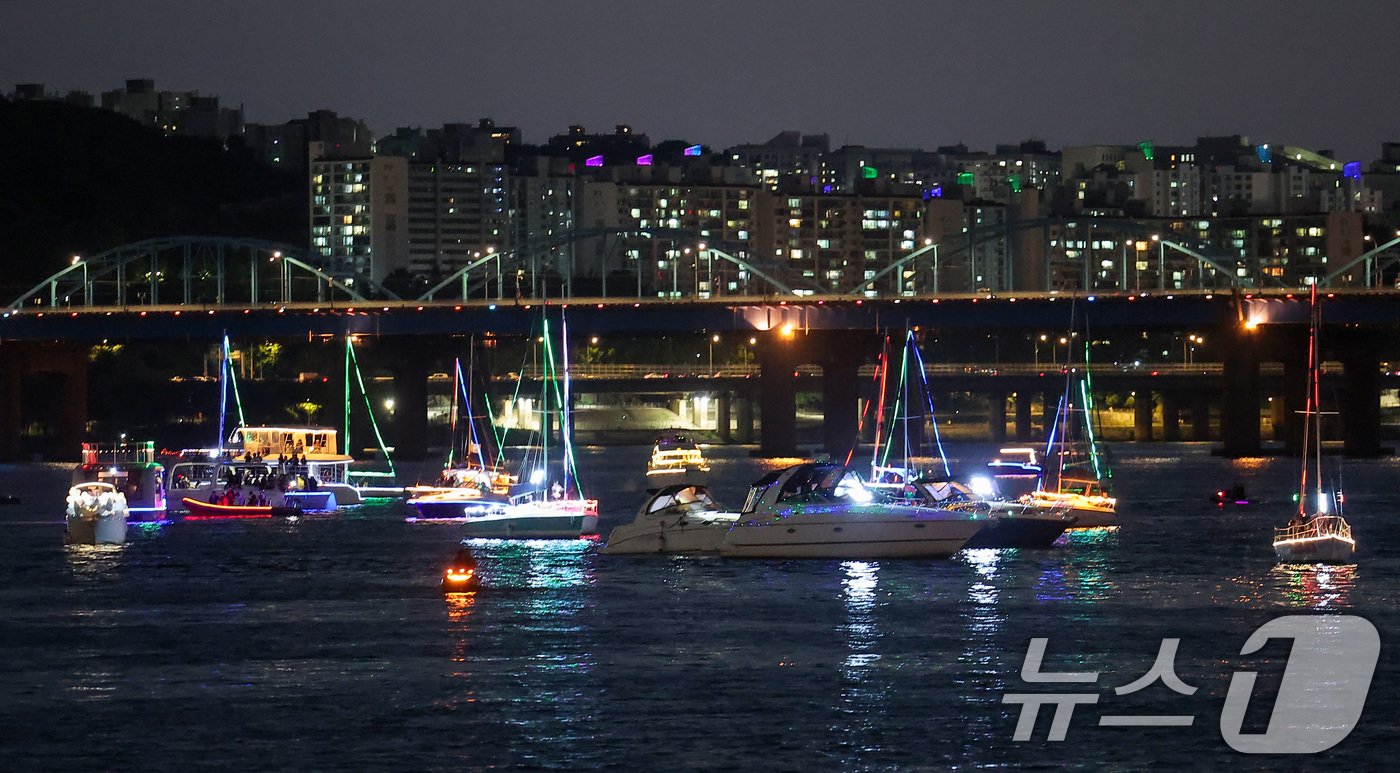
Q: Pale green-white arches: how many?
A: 4